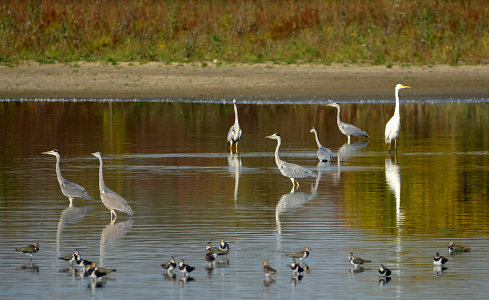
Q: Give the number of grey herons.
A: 6